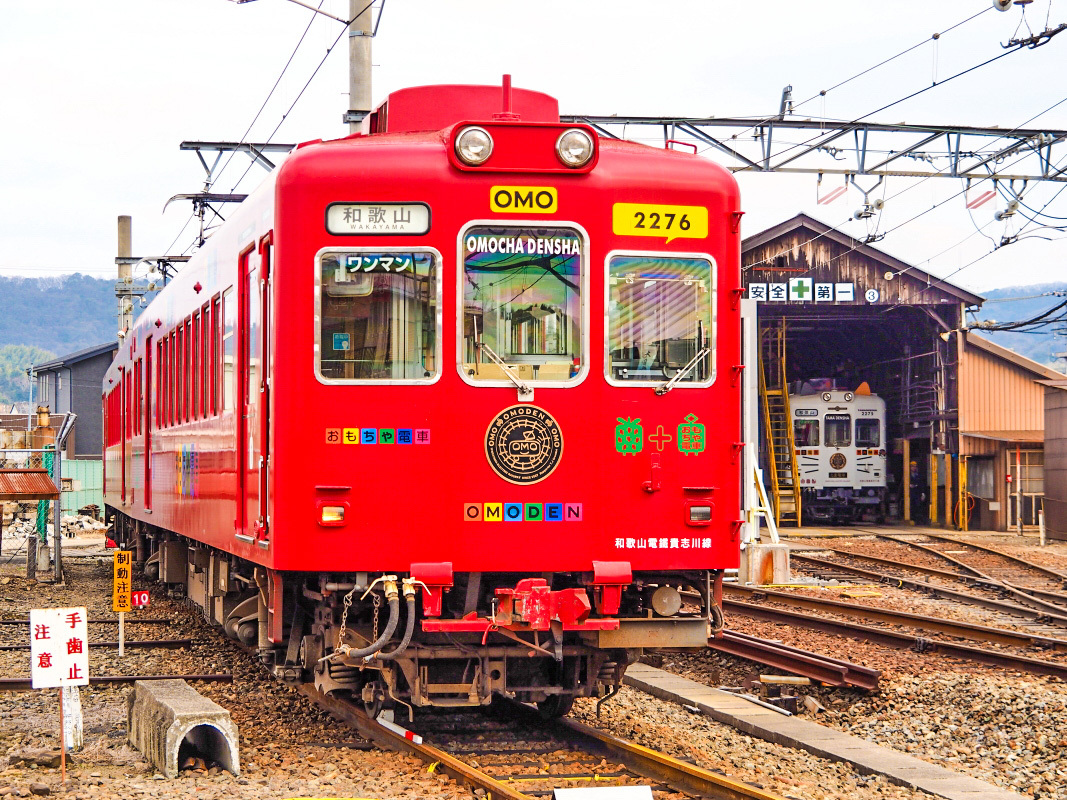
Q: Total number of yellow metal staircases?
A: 1